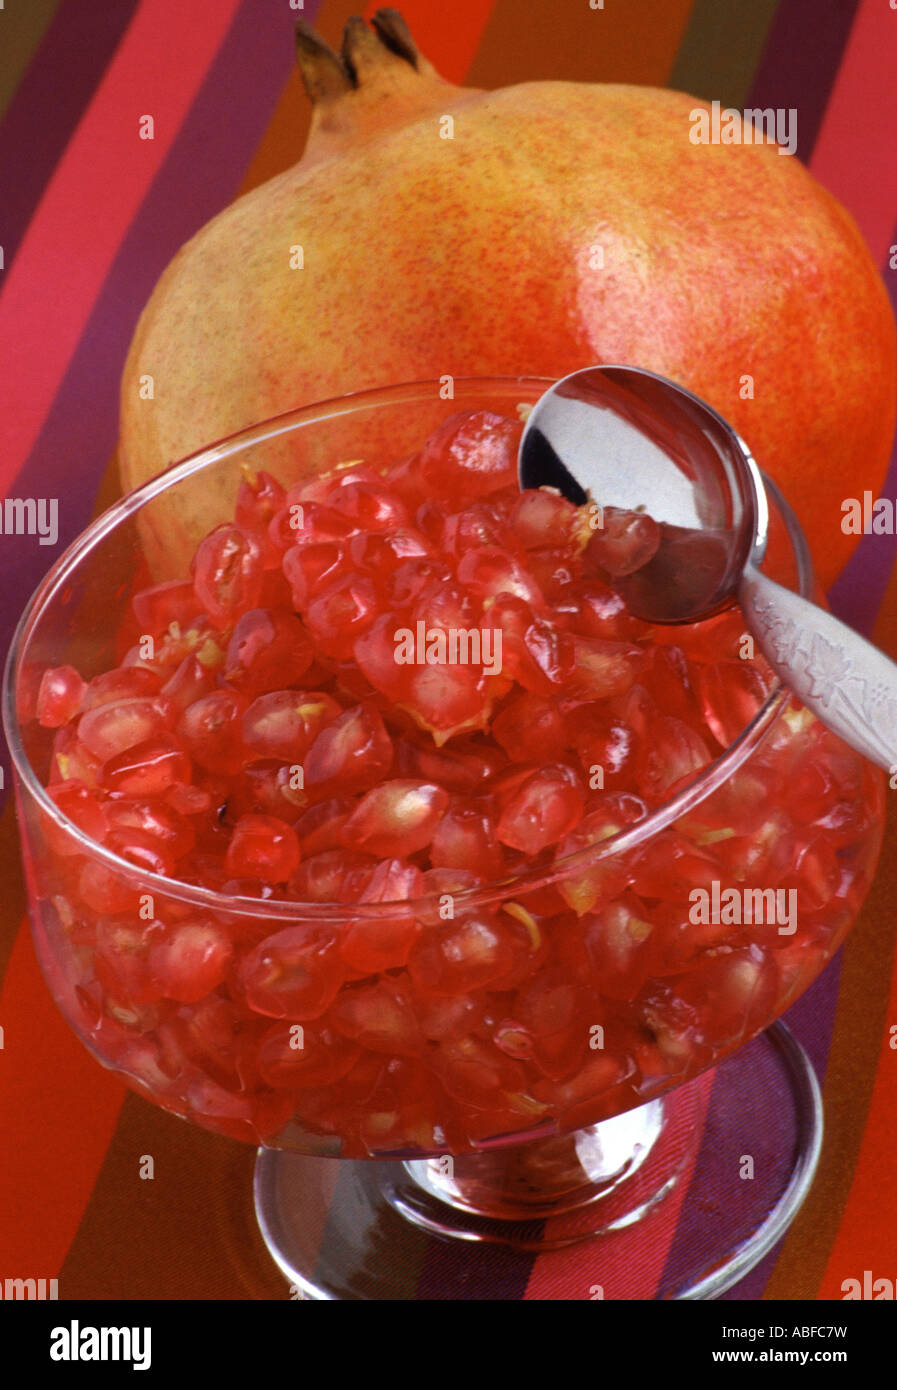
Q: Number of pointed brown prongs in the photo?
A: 3